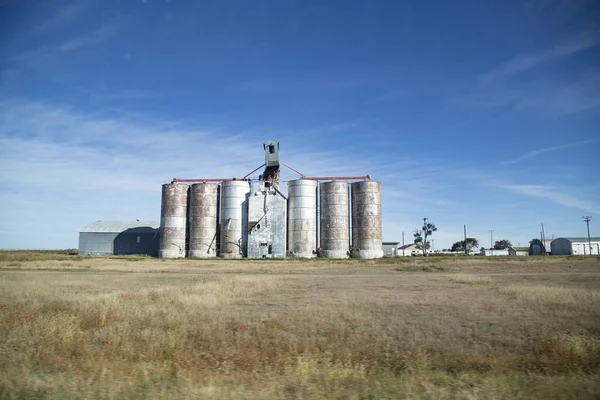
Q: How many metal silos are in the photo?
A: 6